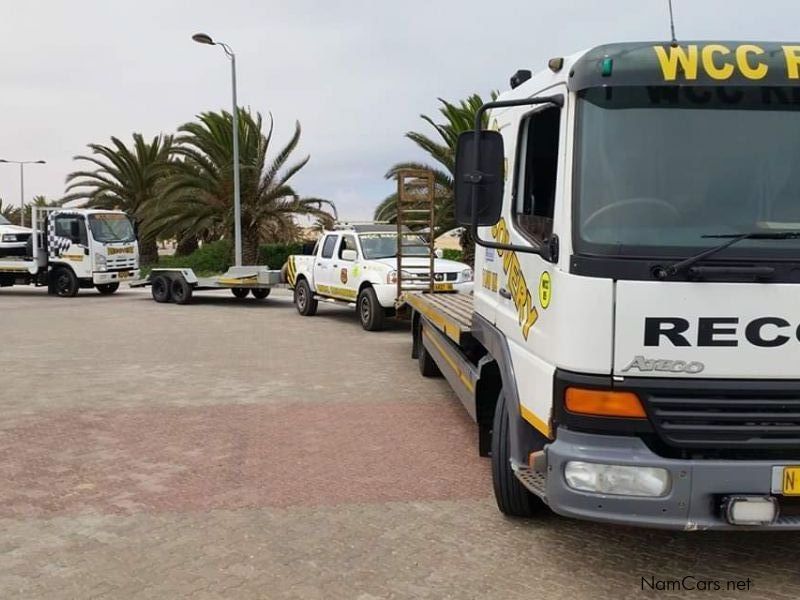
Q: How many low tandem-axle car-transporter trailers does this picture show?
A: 1